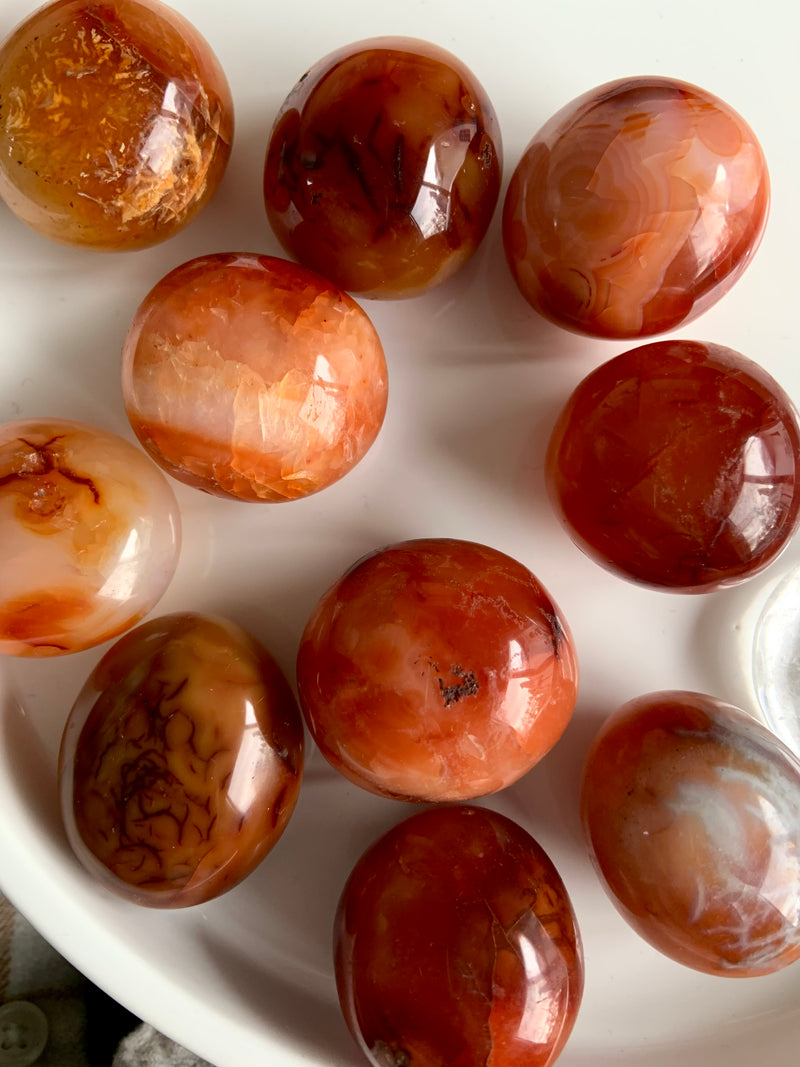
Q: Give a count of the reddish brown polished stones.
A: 10